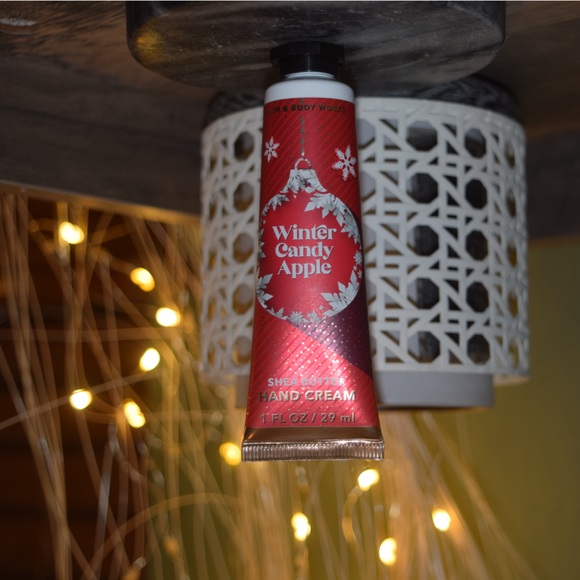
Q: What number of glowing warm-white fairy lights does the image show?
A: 11